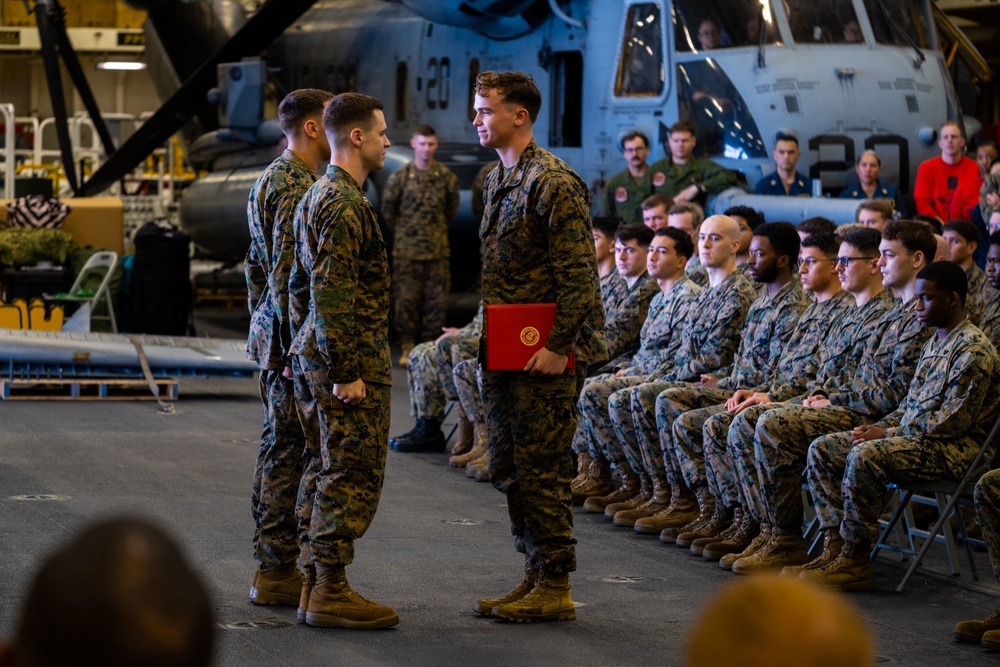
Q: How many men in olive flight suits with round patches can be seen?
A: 2